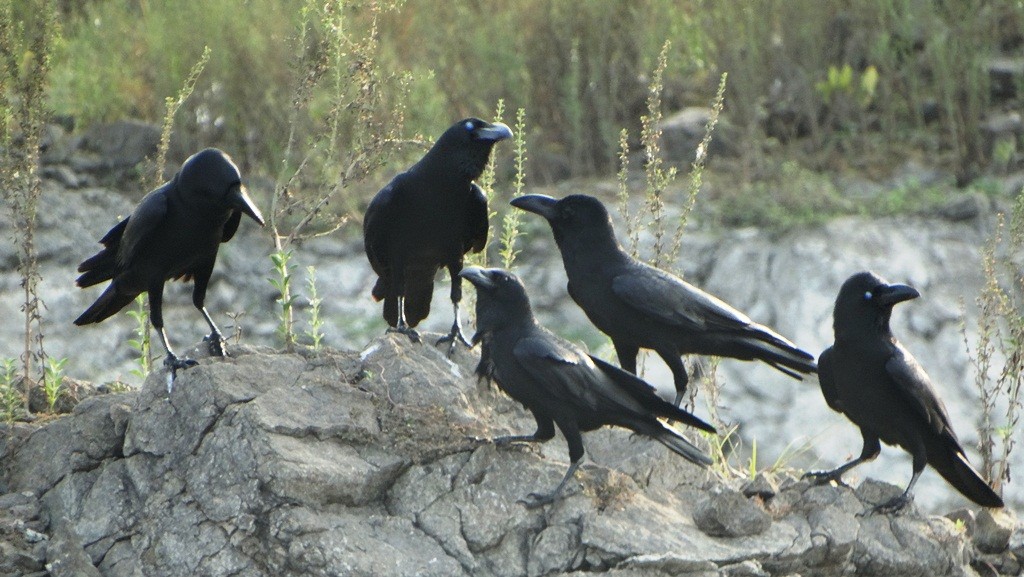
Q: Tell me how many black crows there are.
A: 5